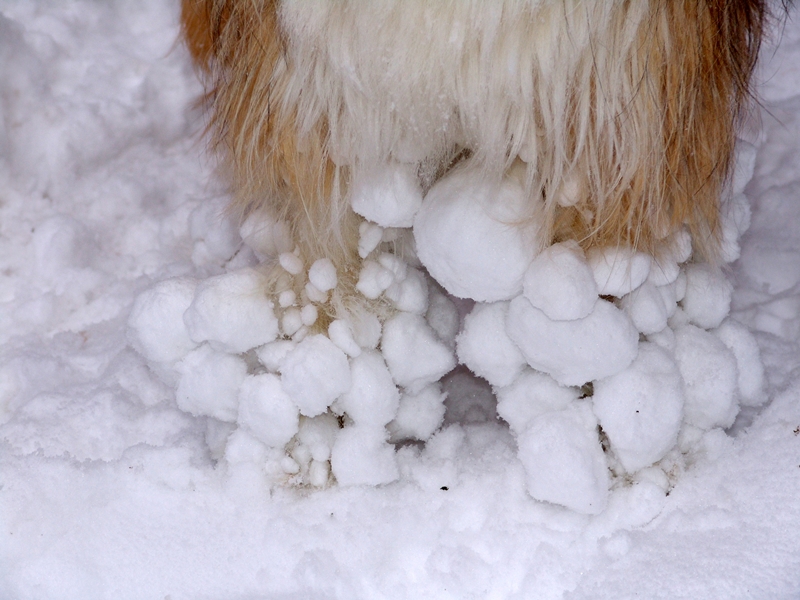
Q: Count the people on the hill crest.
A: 0